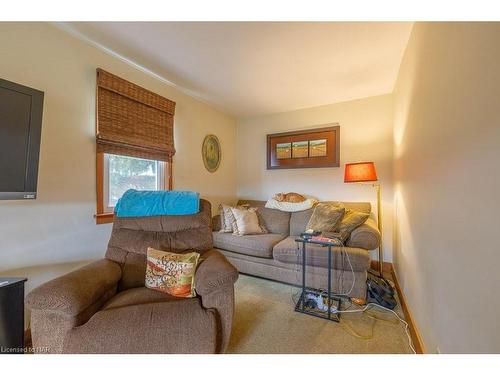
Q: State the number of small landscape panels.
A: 3